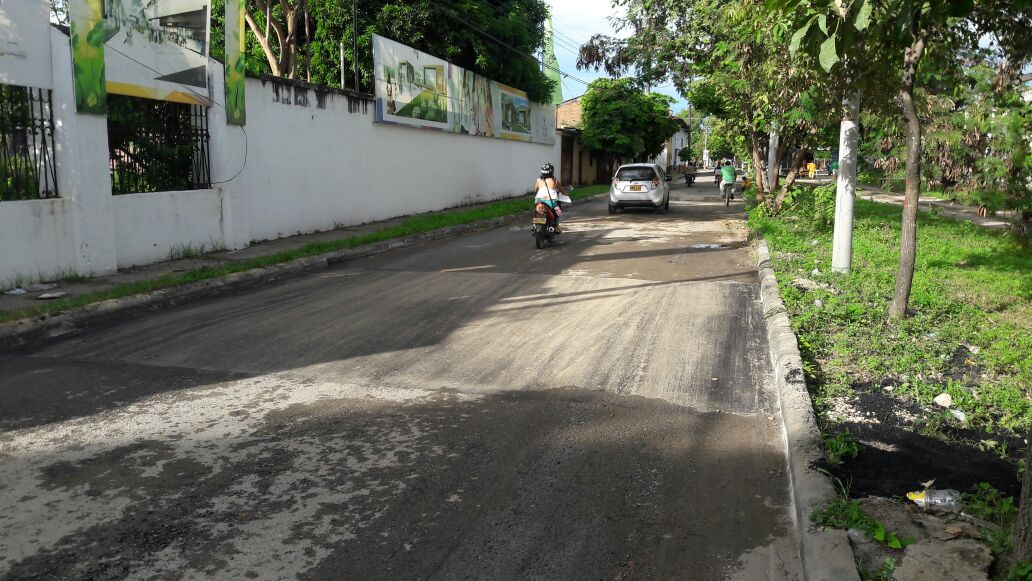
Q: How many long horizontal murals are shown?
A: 1